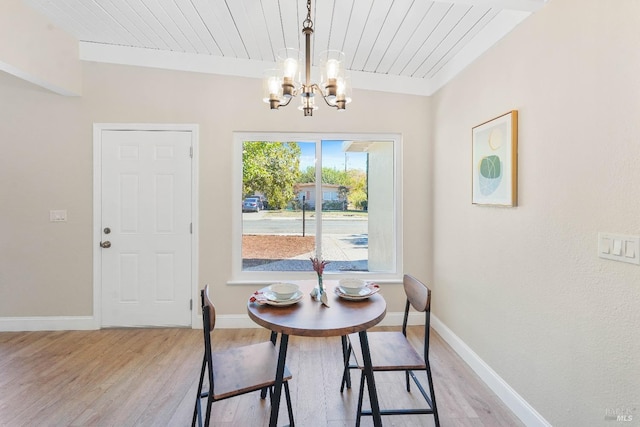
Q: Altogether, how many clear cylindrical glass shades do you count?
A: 5